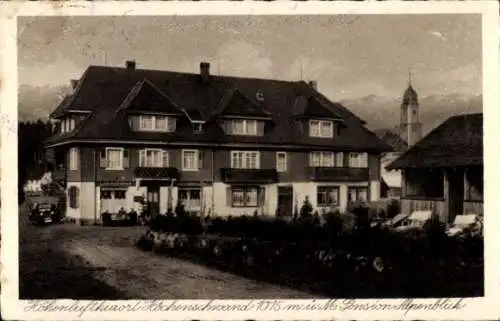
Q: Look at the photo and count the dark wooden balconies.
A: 3